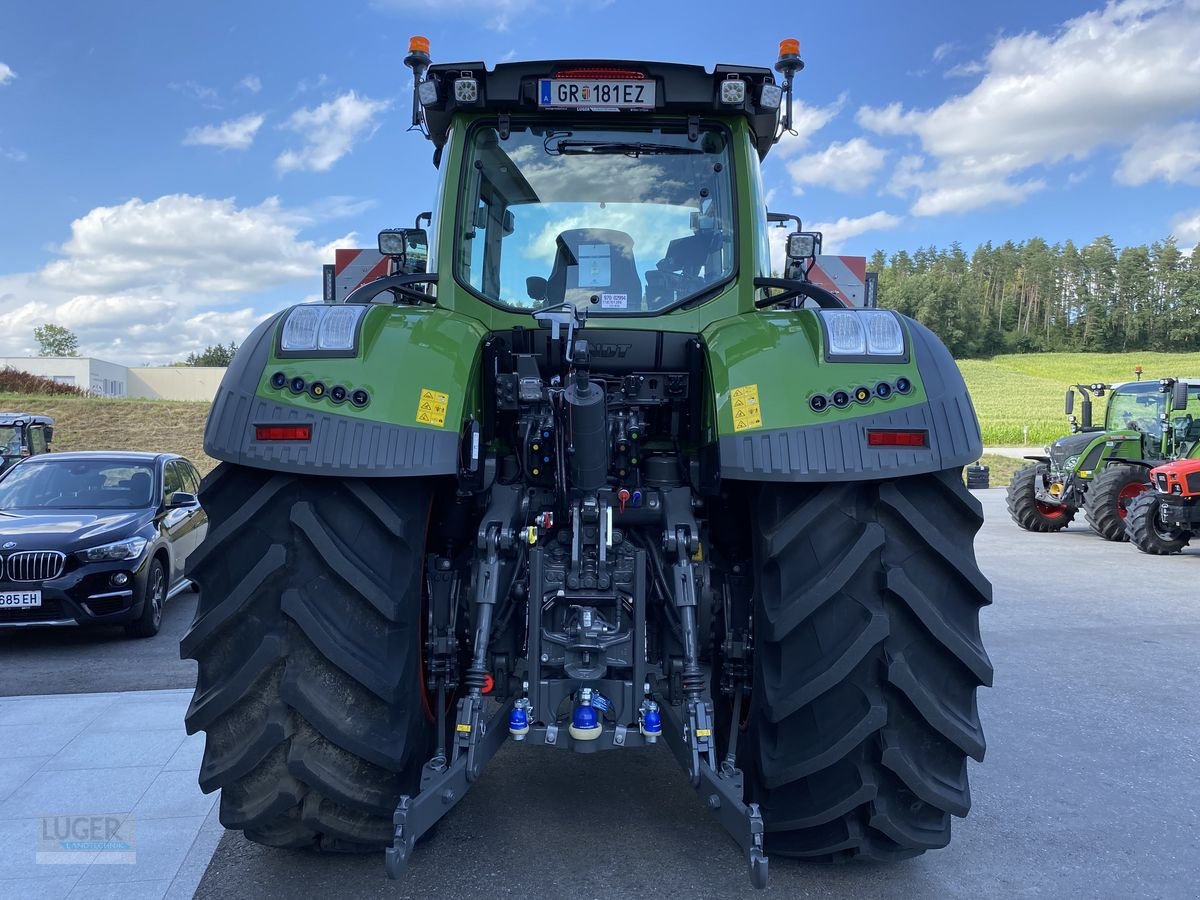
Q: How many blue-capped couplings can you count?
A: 3